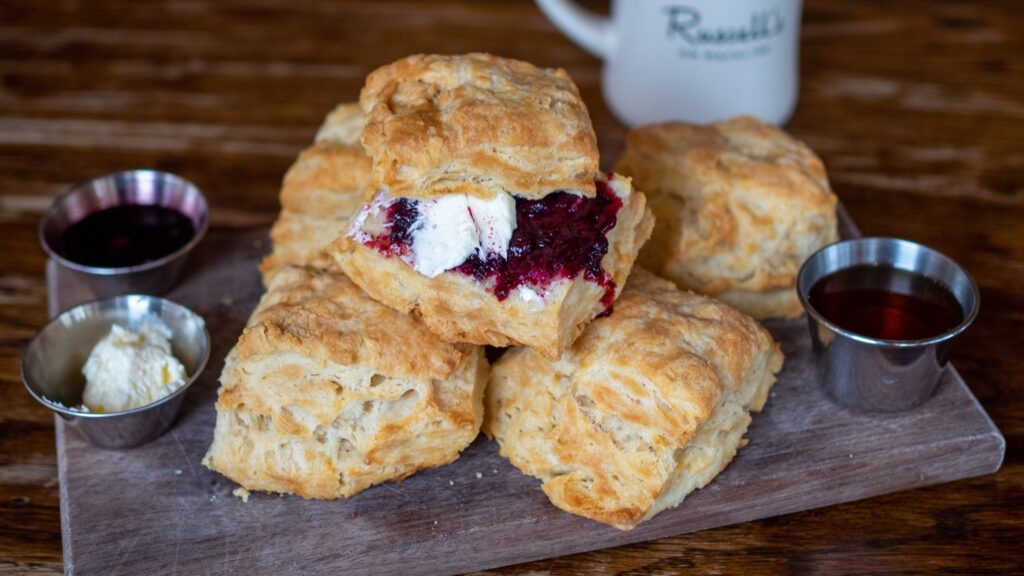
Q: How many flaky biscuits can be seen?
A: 5